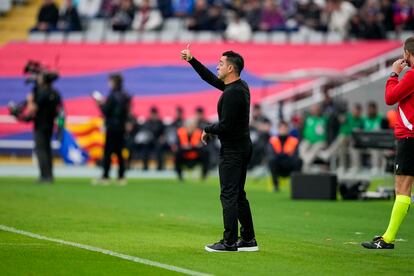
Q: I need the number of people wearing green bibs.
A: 3